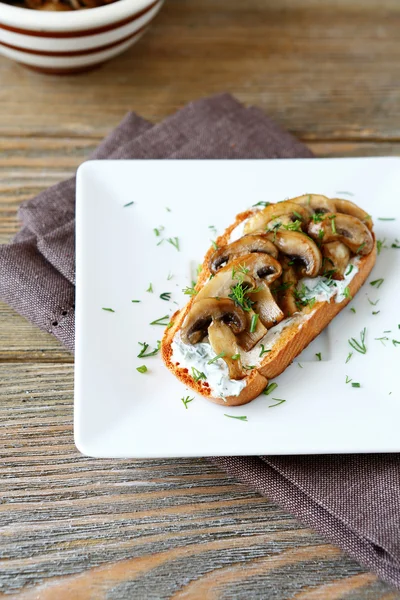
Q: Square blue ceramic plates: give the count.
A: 0